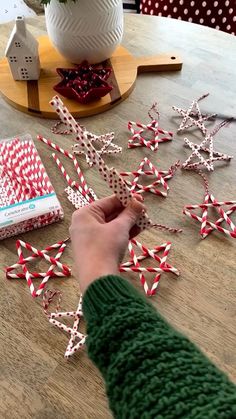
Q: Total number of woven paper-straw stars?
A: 9